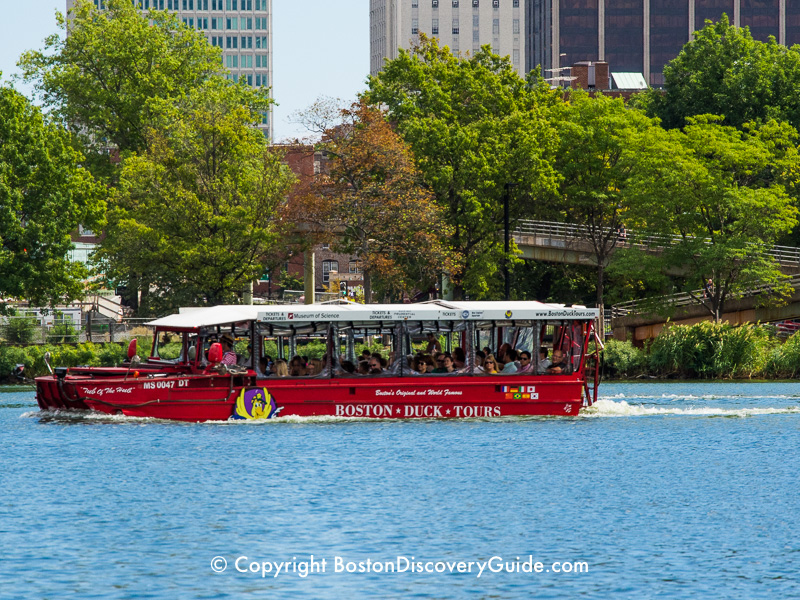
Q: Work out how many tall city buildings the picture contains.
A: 3